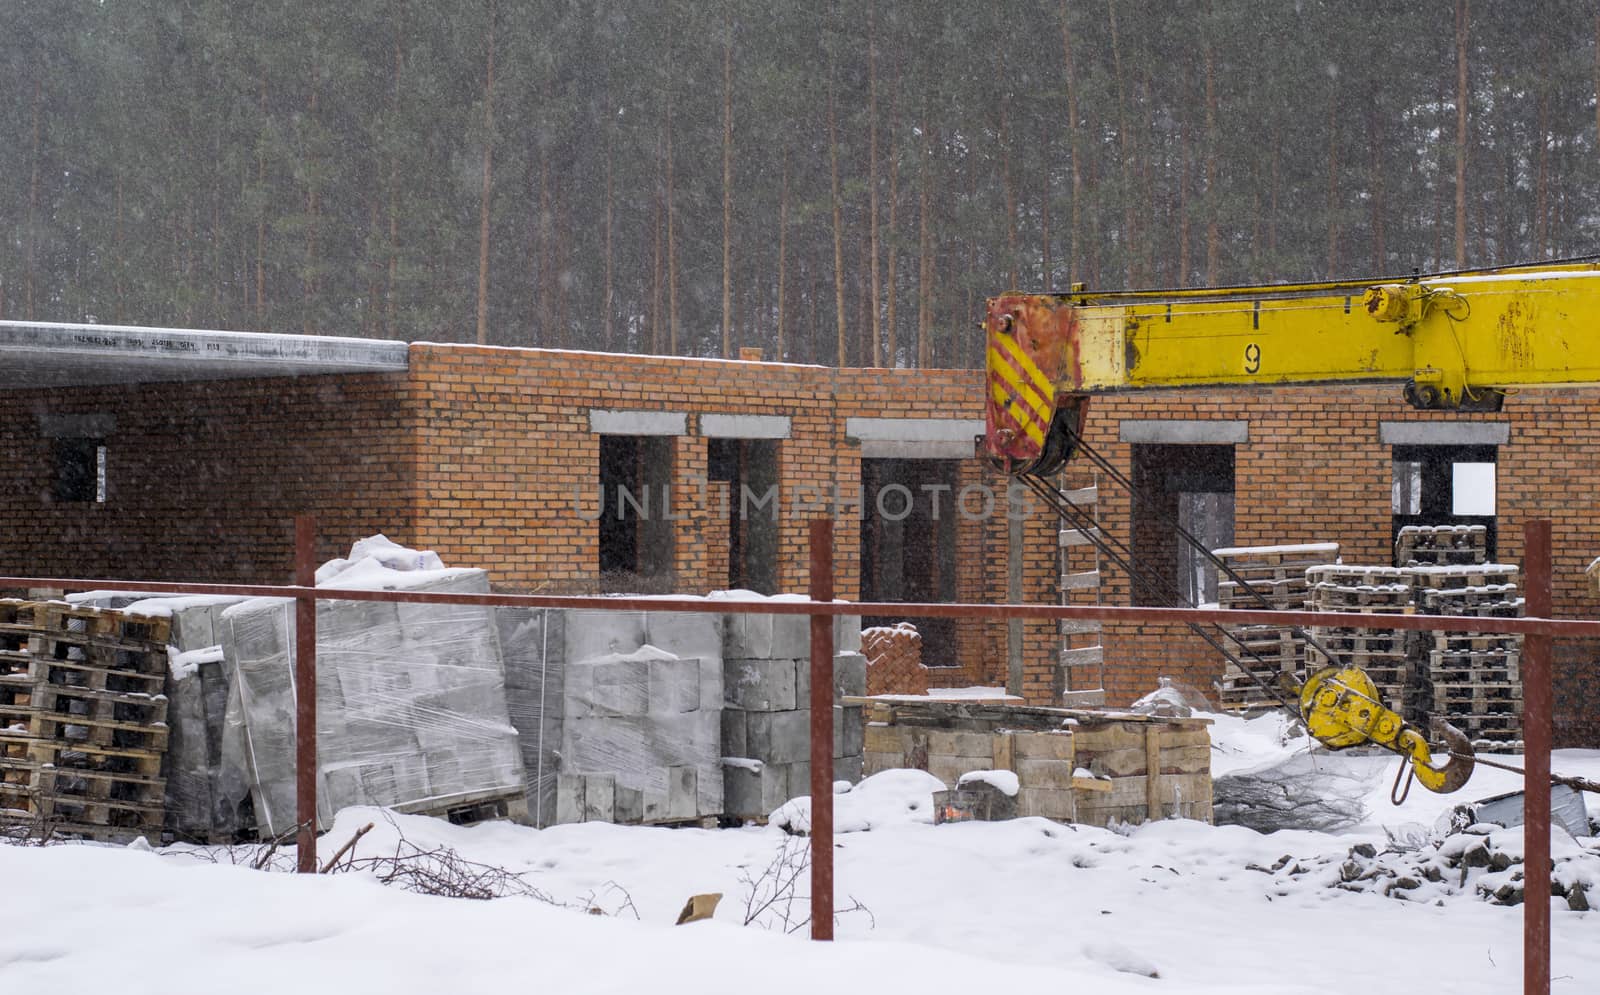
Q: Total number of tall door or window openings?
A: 5